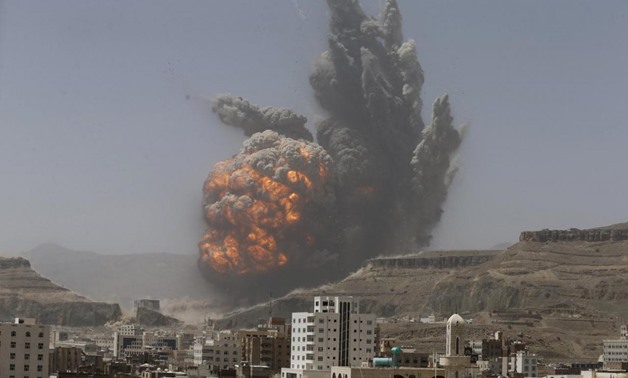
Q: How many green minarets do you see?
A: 0